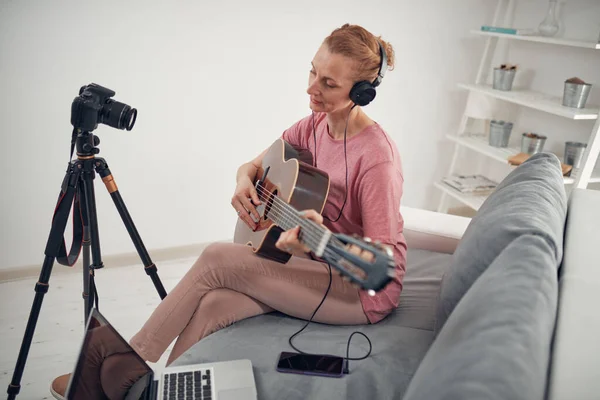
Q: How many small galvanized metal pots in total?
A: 5